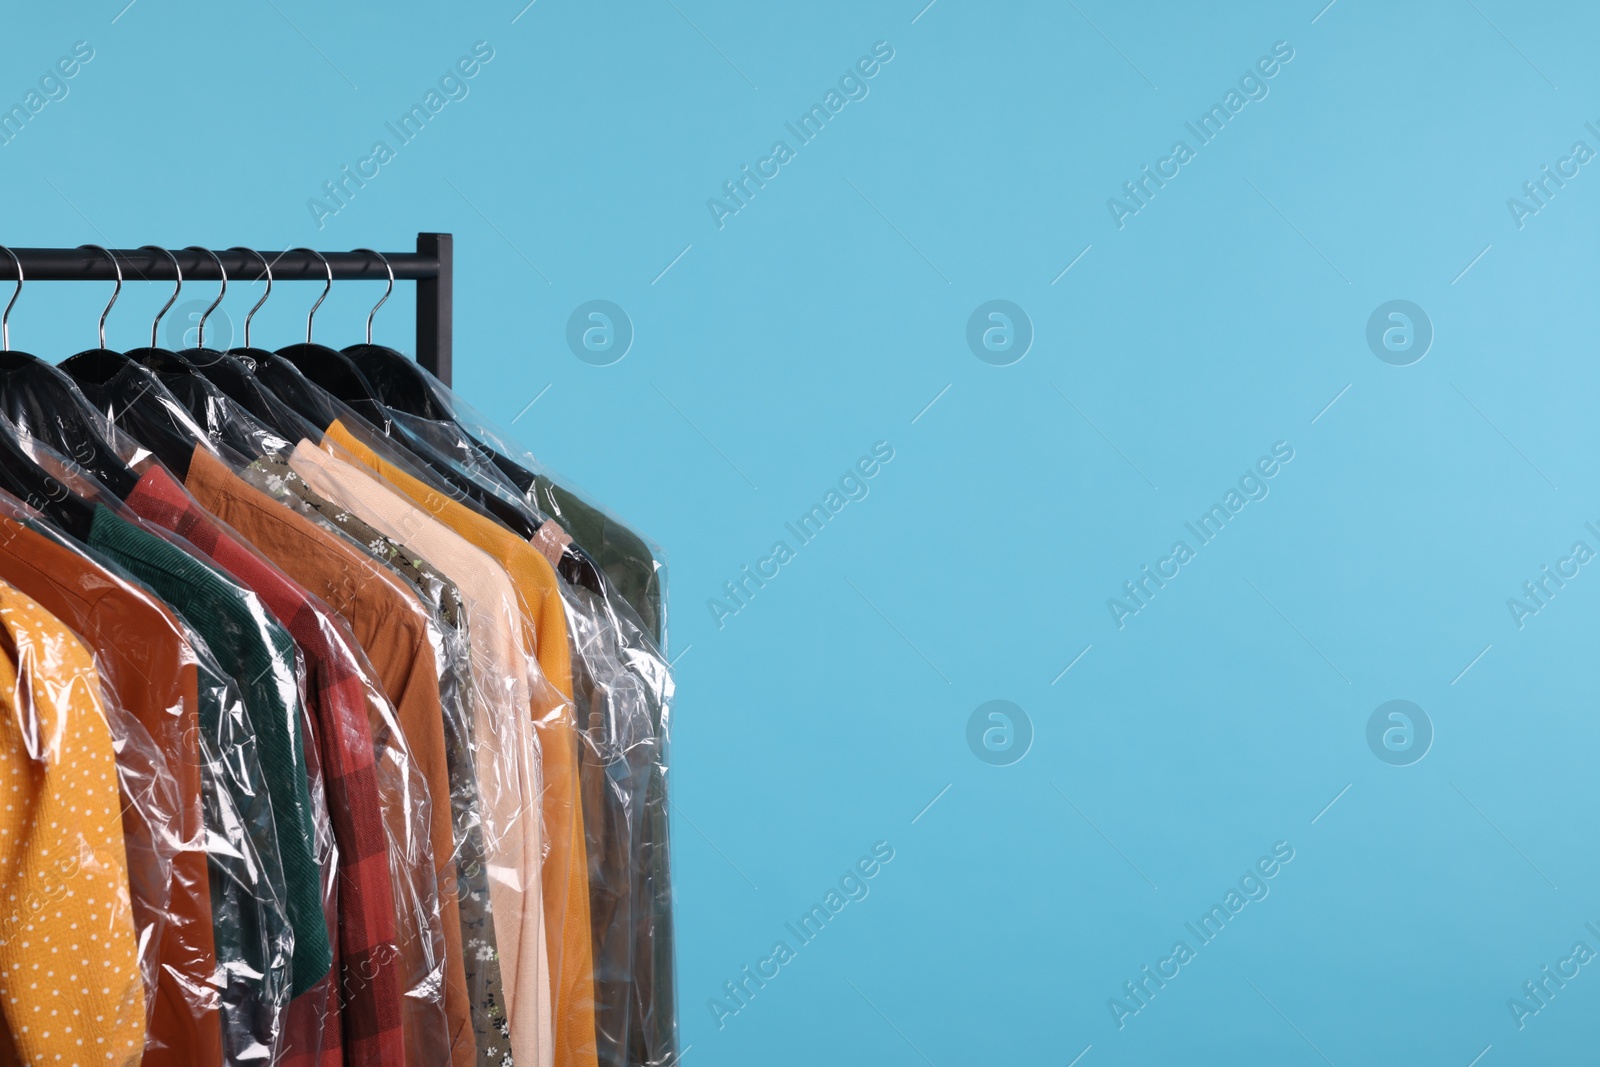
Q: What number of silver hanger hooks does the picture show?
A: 7